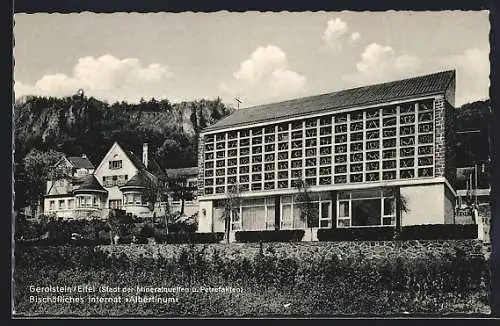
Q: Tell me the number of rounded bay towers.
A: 2